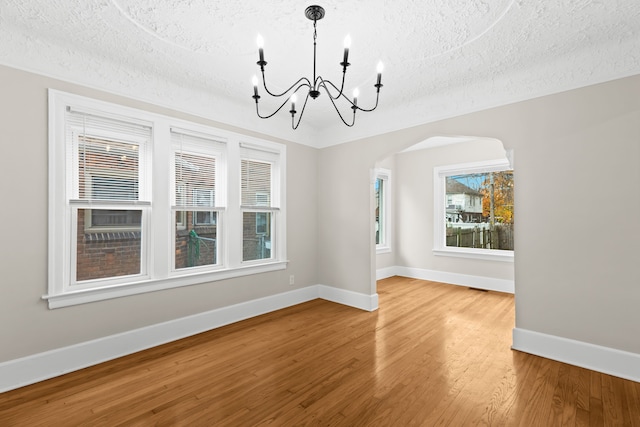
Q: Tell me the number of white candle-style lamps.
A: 6